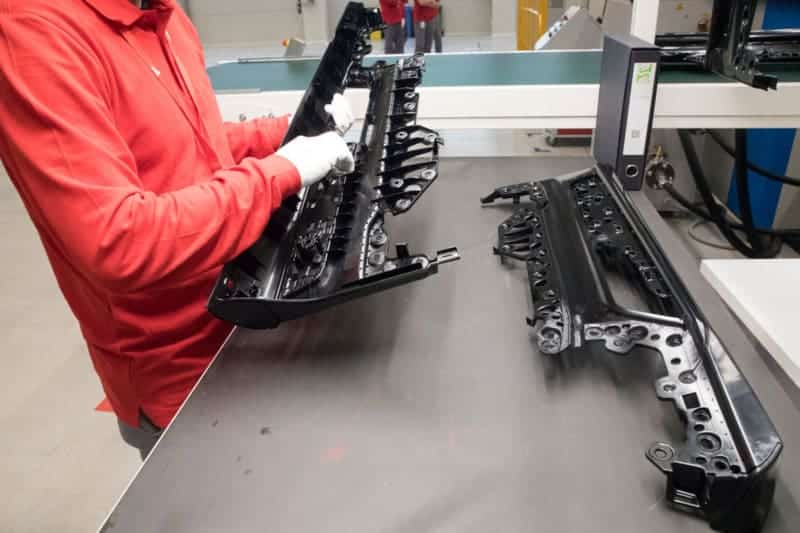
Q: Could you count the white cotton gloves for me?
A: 2